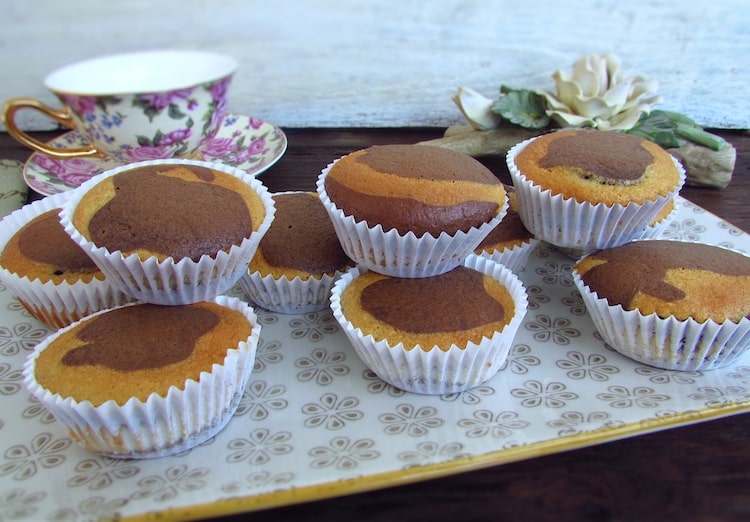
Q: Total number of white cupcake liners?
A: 10